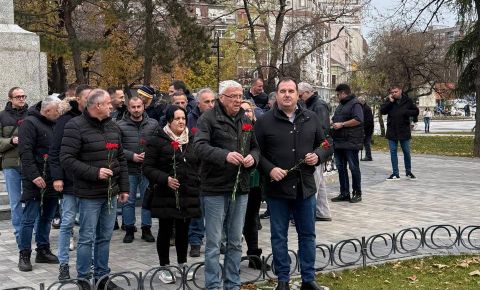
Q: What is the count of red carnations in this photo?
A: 8